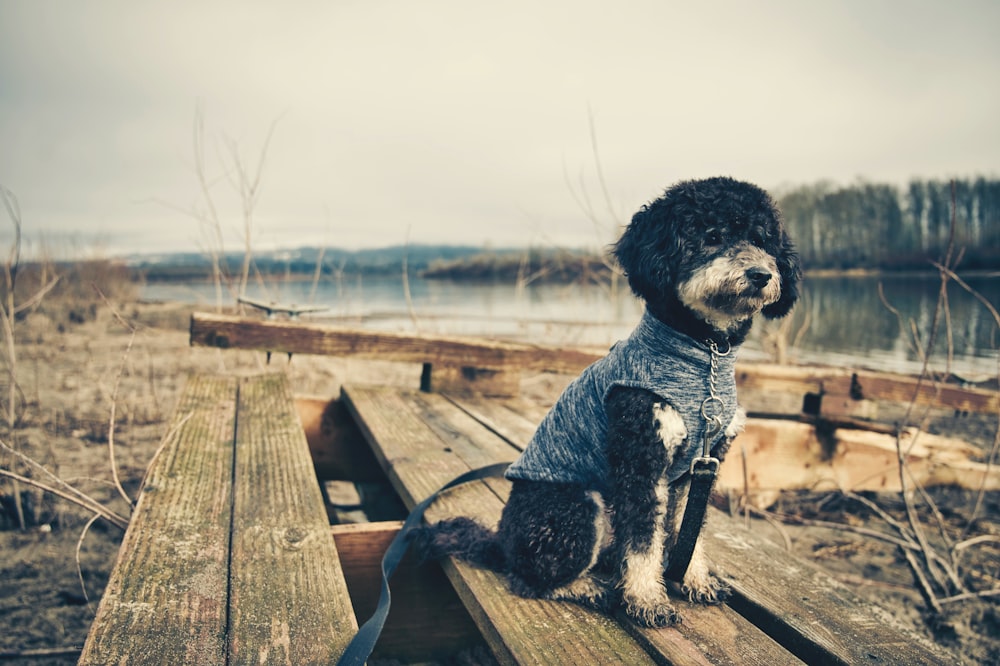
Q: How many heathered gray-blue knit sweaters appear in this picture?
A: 1